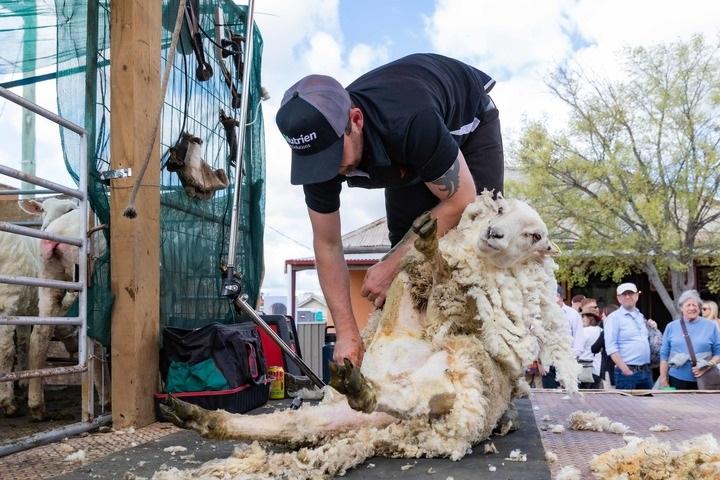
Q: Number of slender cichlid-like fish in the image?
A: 0